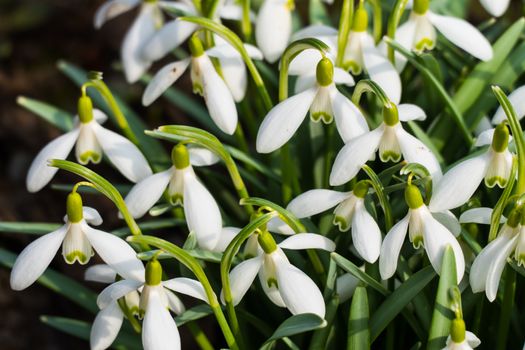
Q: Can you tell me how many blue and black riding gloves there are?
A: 0